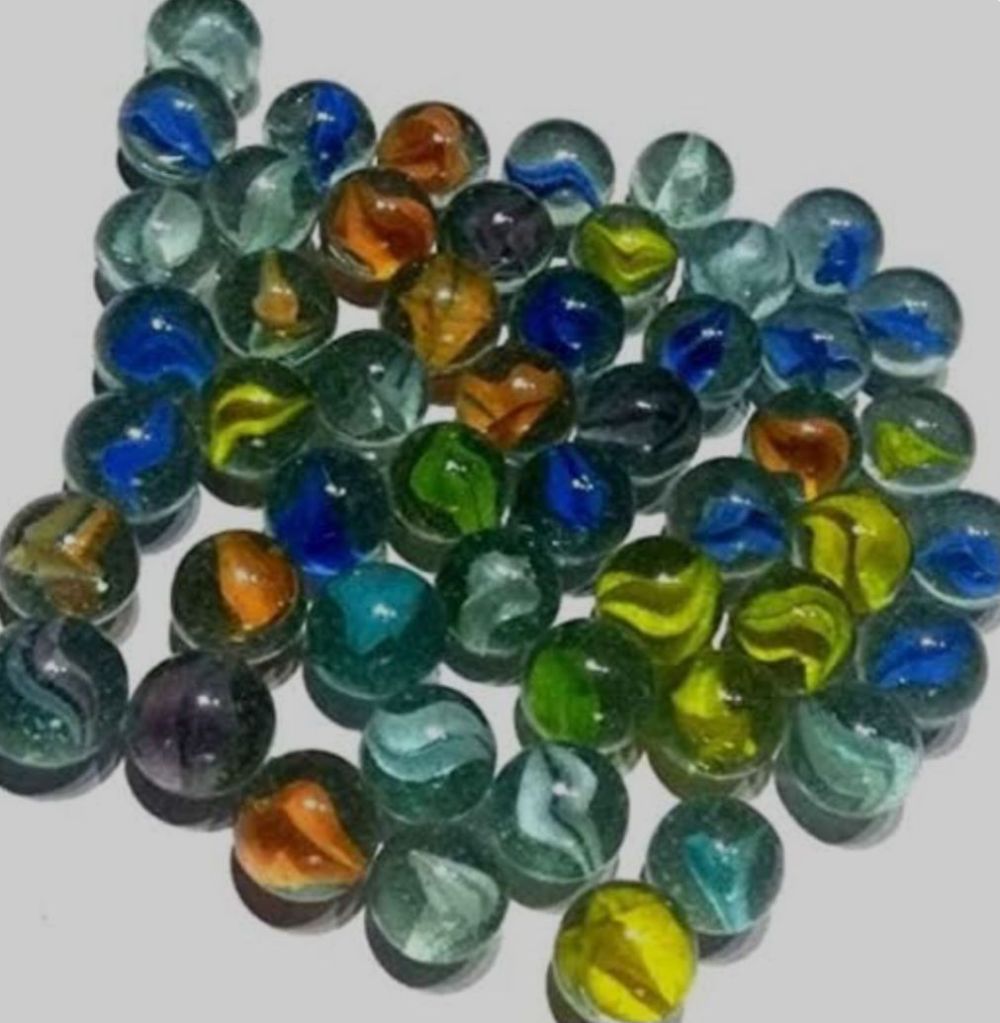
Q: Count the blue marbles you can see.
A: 15